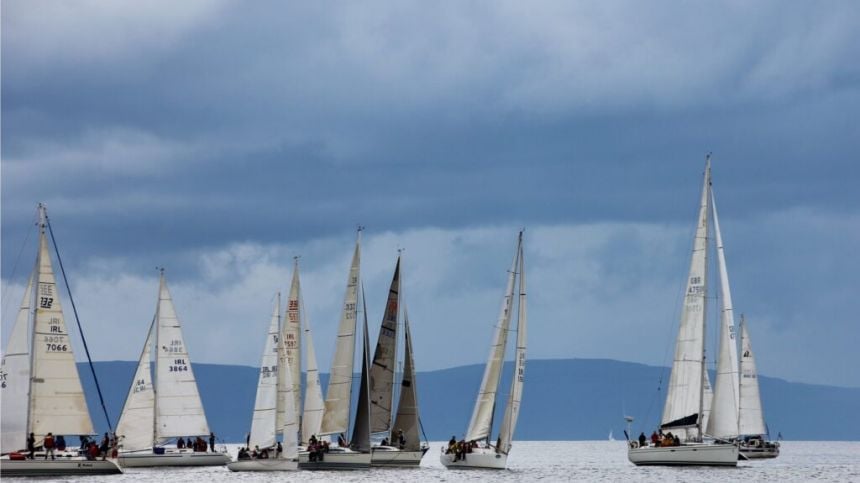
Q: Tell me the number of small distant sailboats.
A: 1